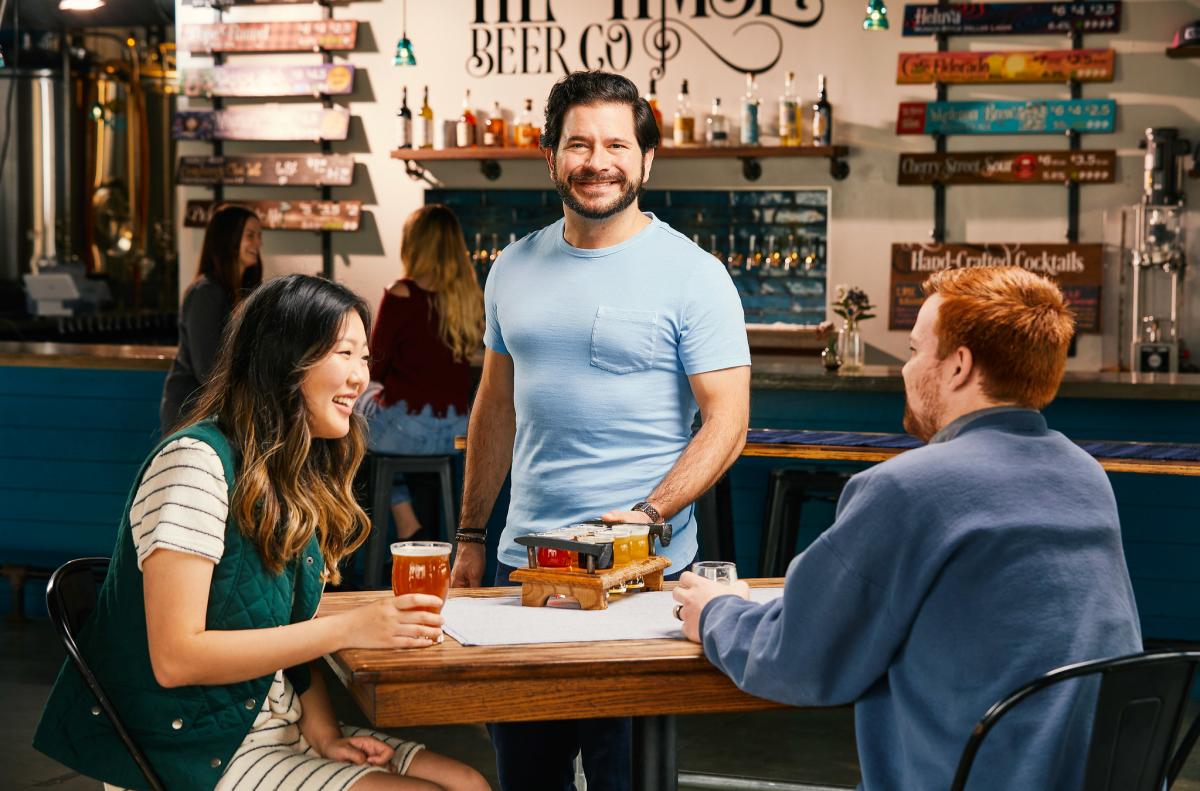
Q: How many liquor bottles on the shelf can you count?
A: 11